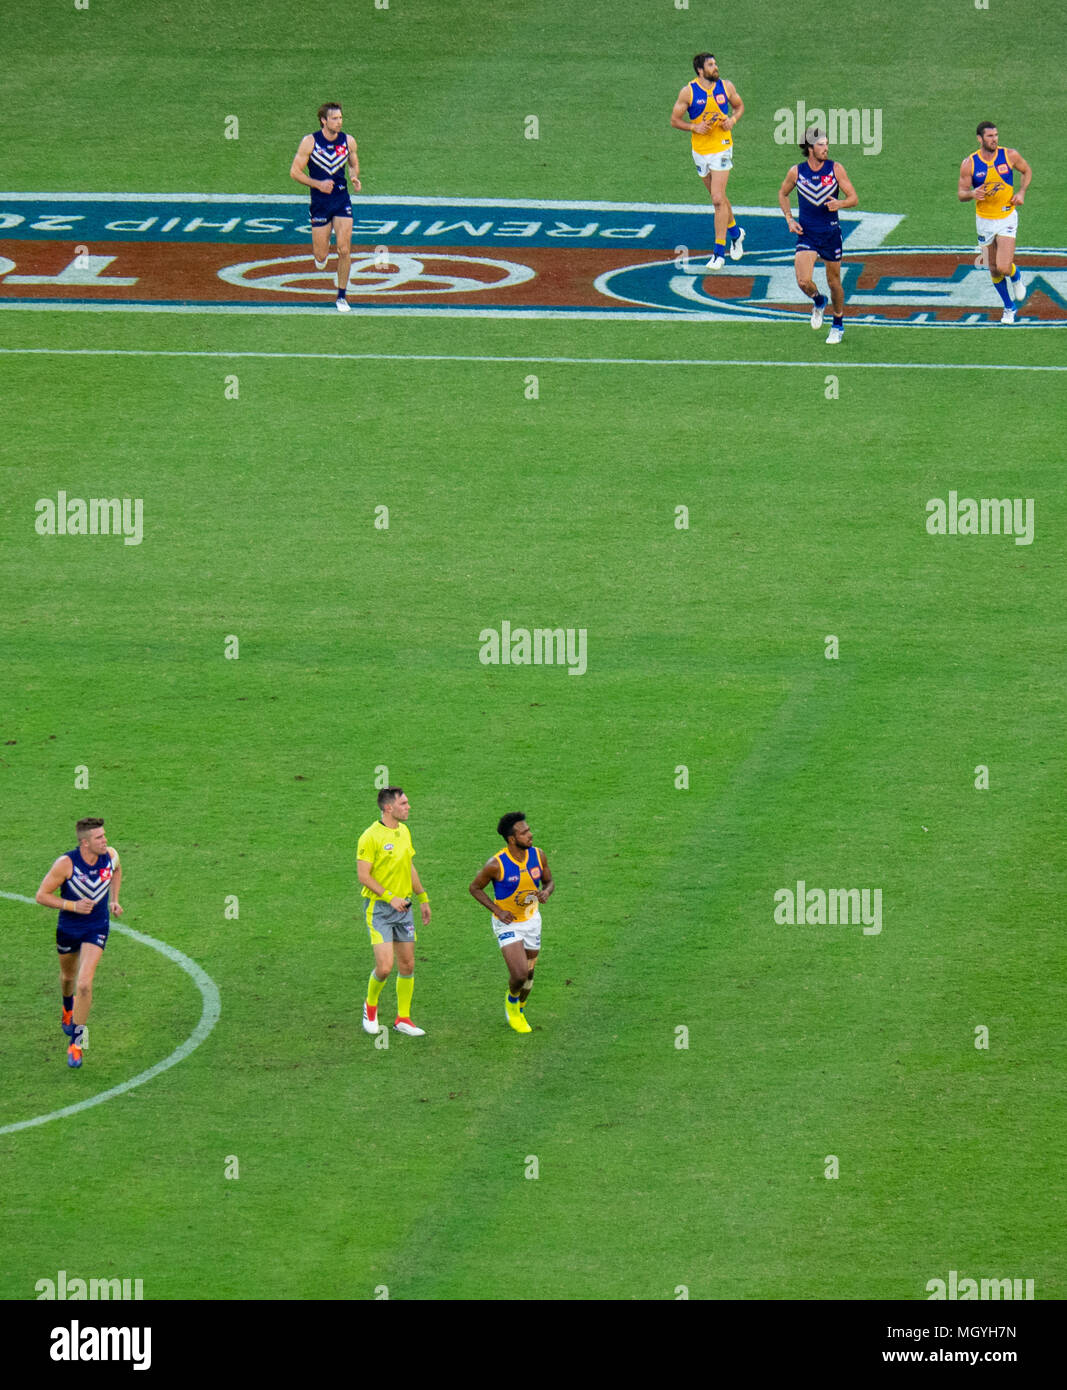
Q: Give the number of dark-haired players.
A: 6